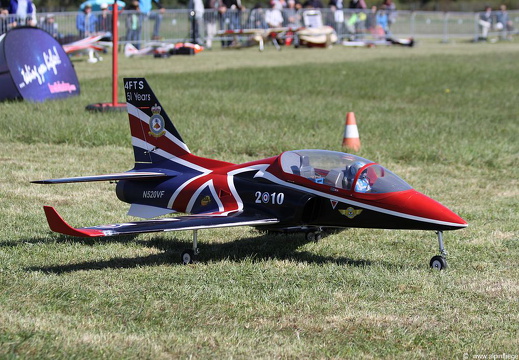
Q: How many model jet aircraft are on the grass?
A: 1